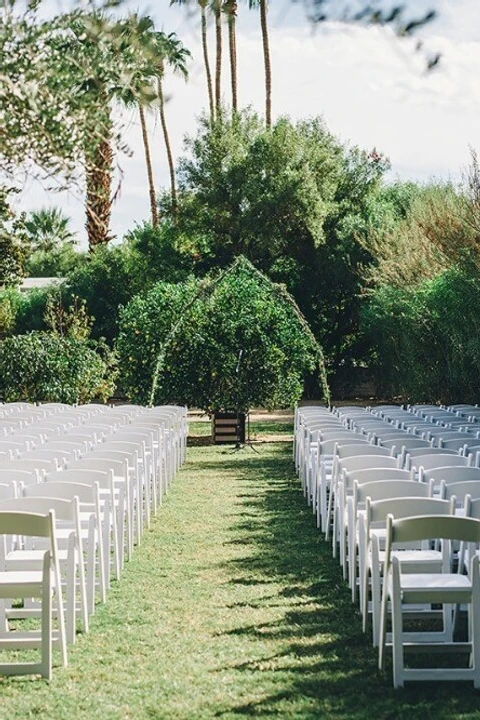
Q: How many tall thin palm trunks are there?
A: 6